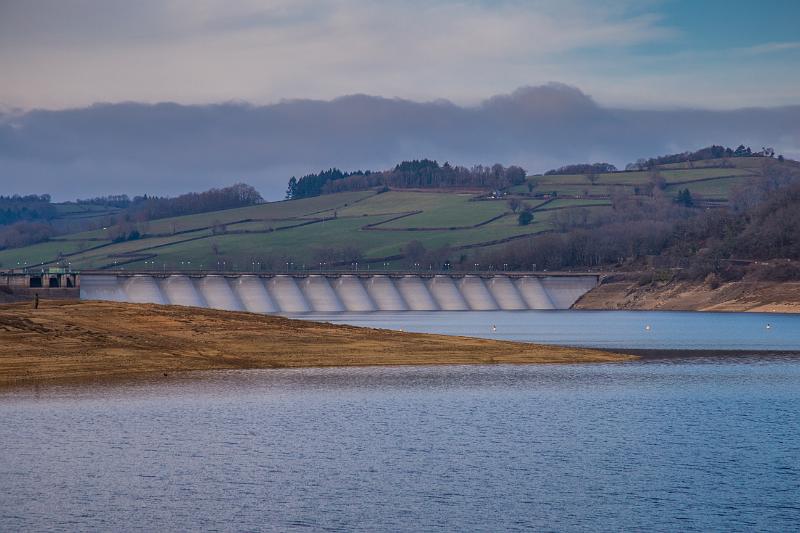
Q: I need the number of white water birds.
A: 3